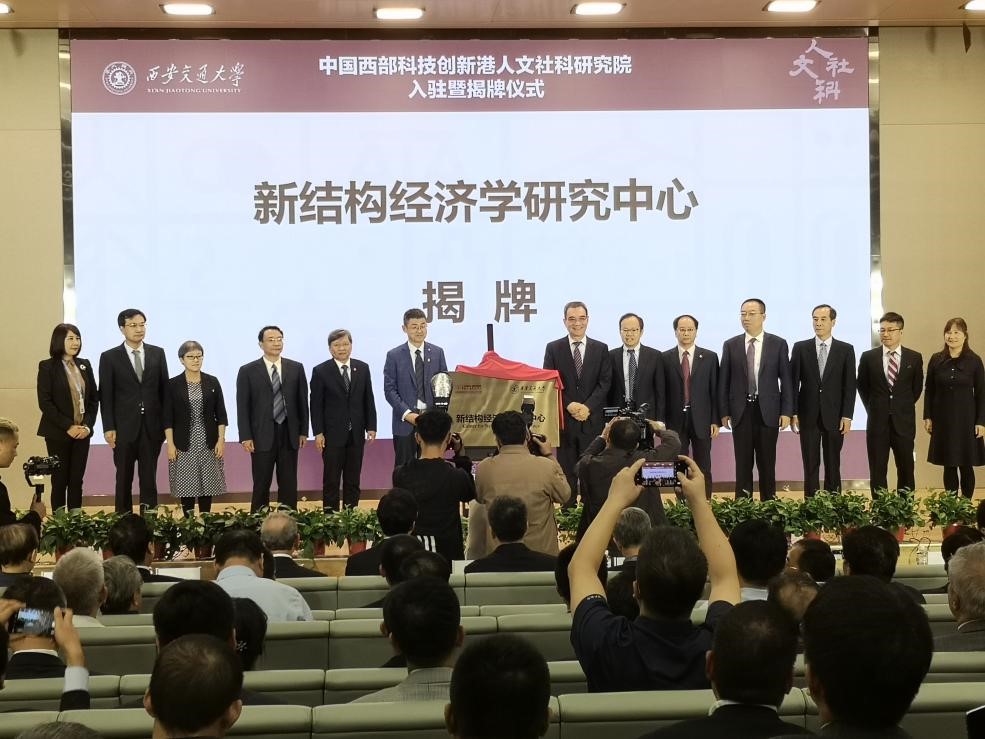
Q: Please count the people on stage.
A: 13